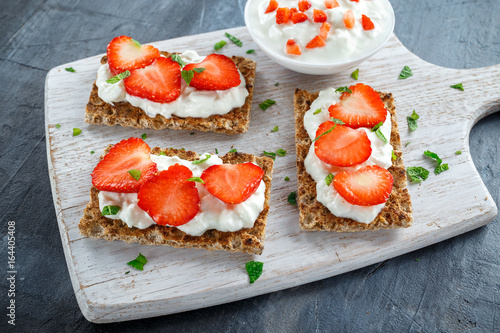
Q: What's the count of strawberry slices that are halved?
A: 9